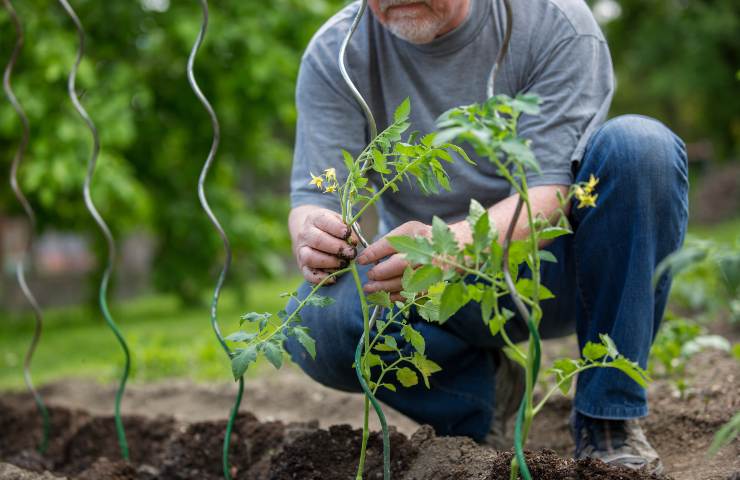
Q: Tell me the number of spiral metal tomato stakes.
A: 5